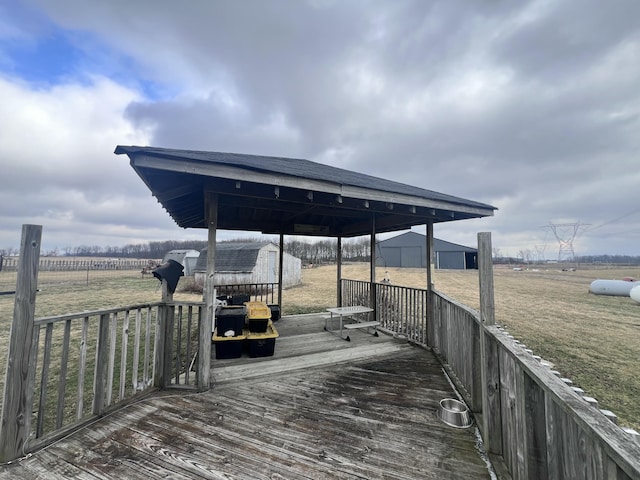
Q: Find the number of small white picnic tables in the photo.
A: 1